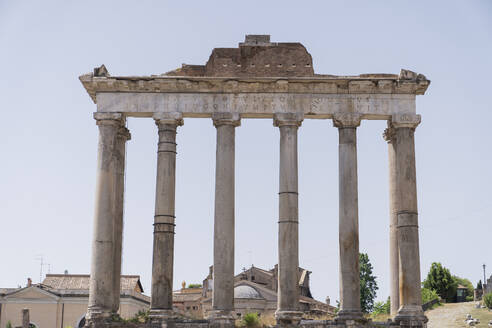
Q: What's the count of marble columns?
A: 8